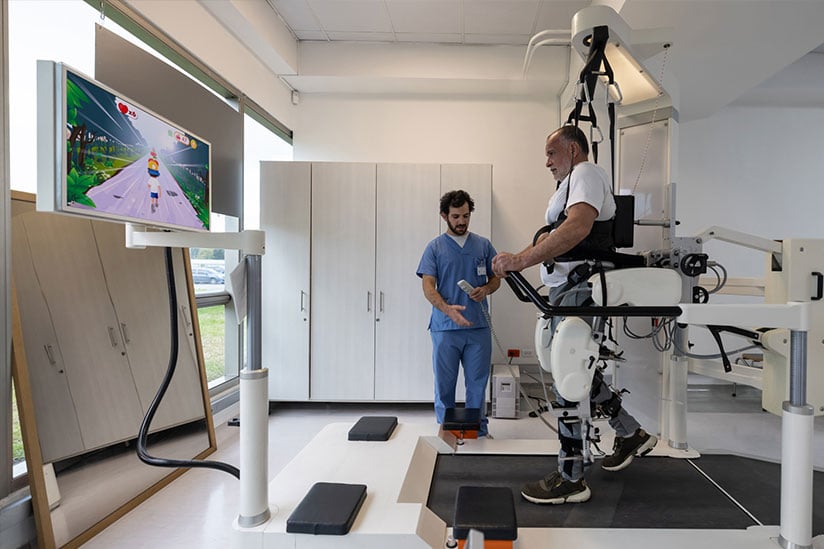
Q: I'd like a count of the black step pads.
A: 4